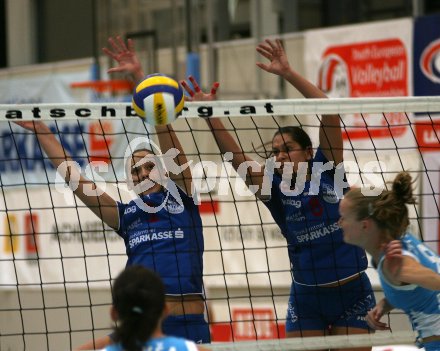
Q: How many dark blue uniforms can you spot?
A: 2